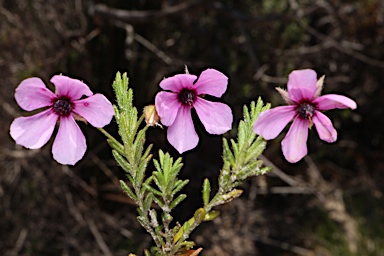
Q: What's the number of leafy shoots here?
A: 3